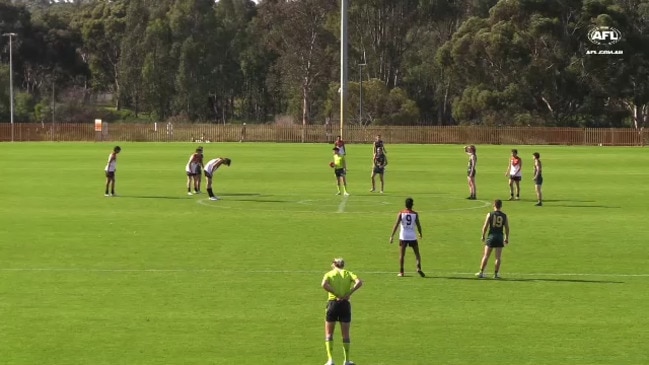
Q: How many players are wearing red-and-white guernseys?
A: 6